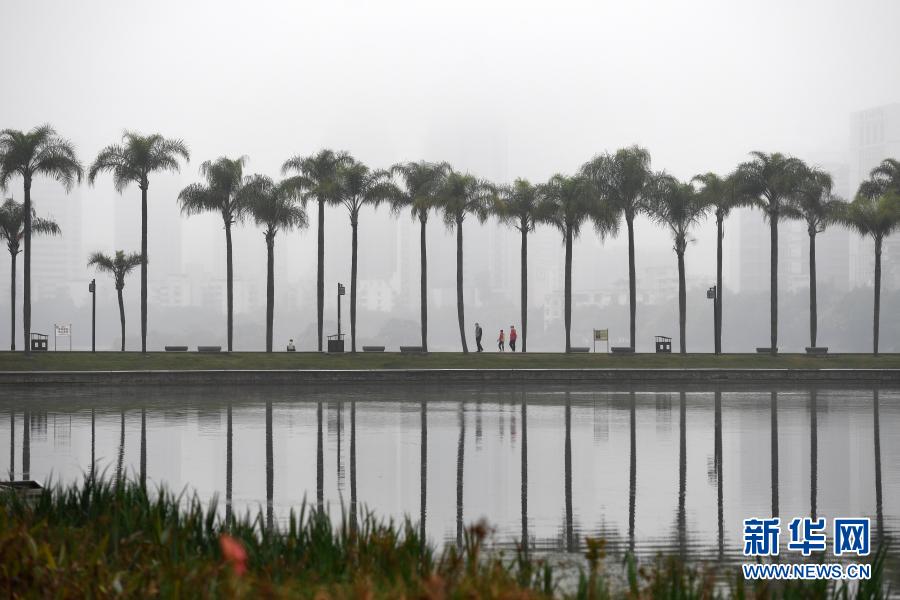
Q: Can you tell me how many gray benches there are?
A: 8